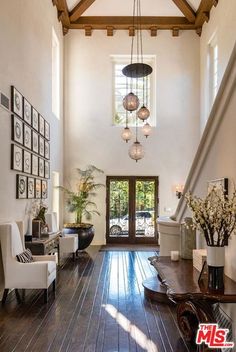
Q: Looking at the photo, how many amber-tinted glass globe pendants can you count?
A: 5